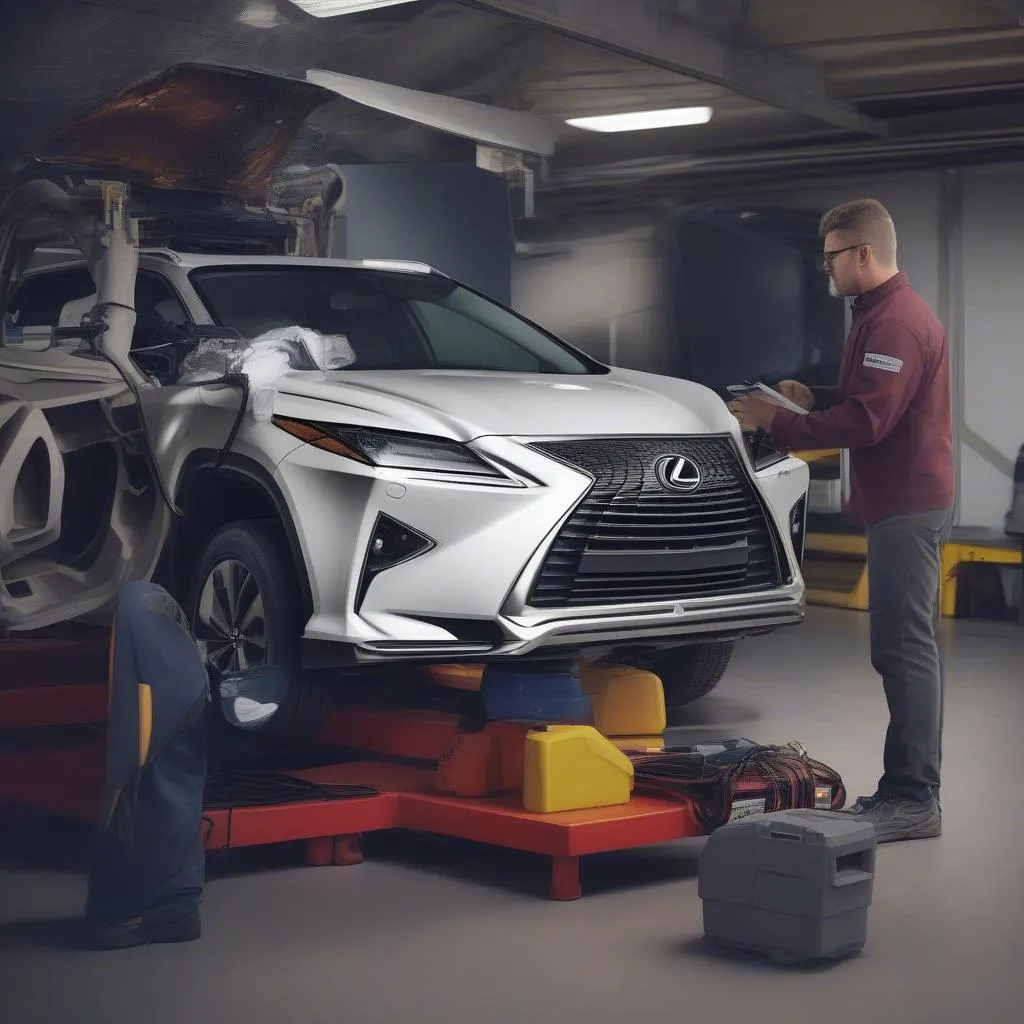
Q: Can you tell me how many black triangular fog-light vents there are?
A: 2